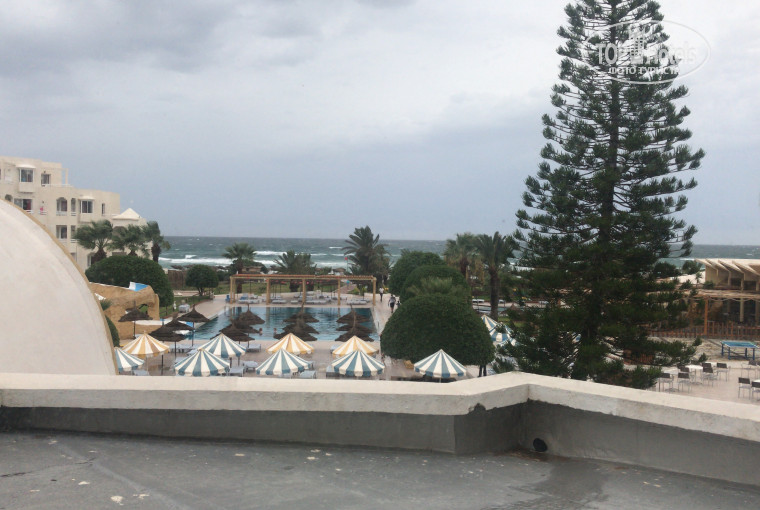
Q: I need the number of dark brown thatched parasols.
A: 13